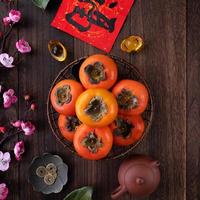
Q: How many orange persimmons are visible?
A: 7